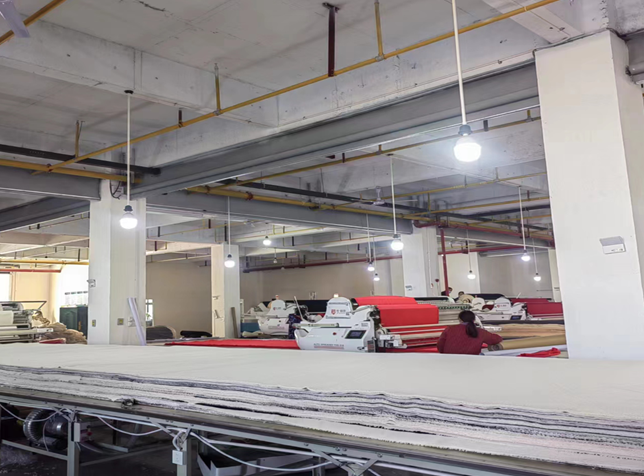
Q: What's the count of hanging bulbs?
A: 10